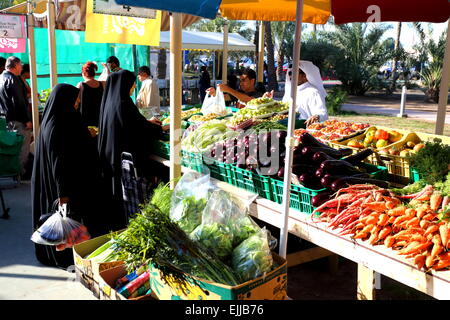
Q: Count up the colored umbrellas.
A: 3